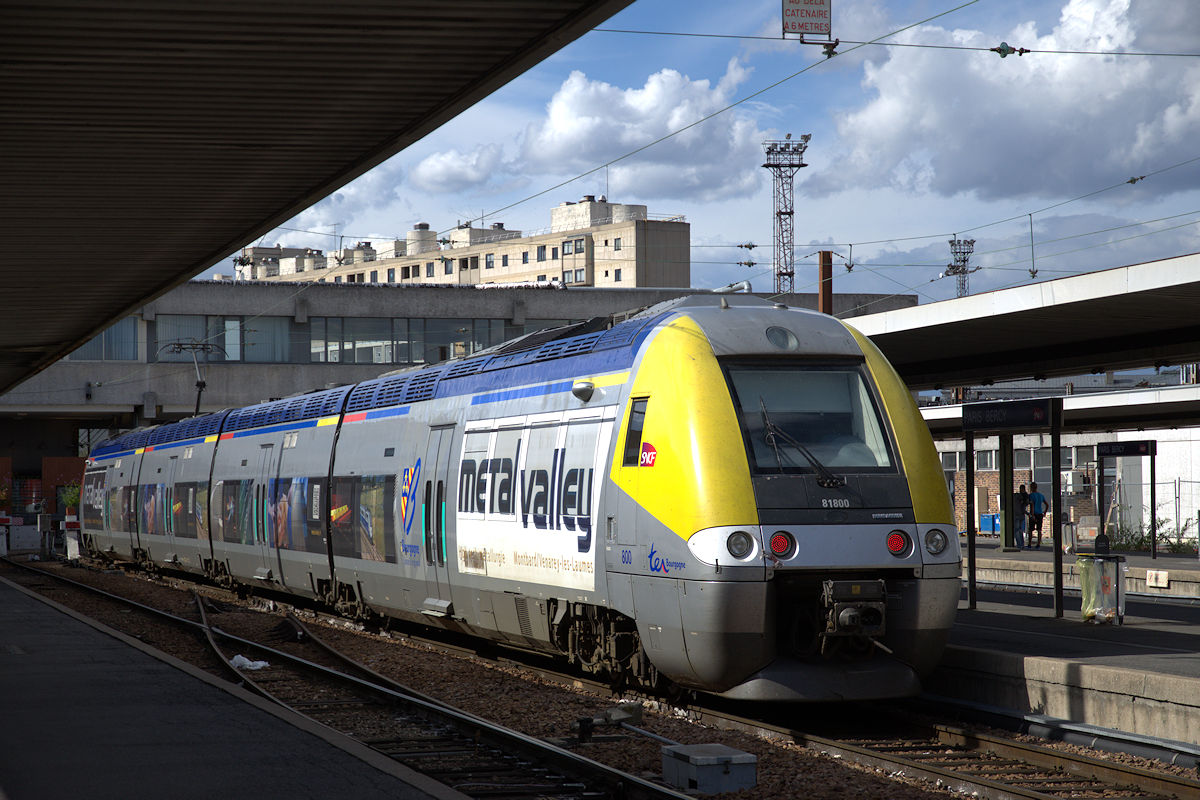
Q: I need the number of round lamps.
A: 5